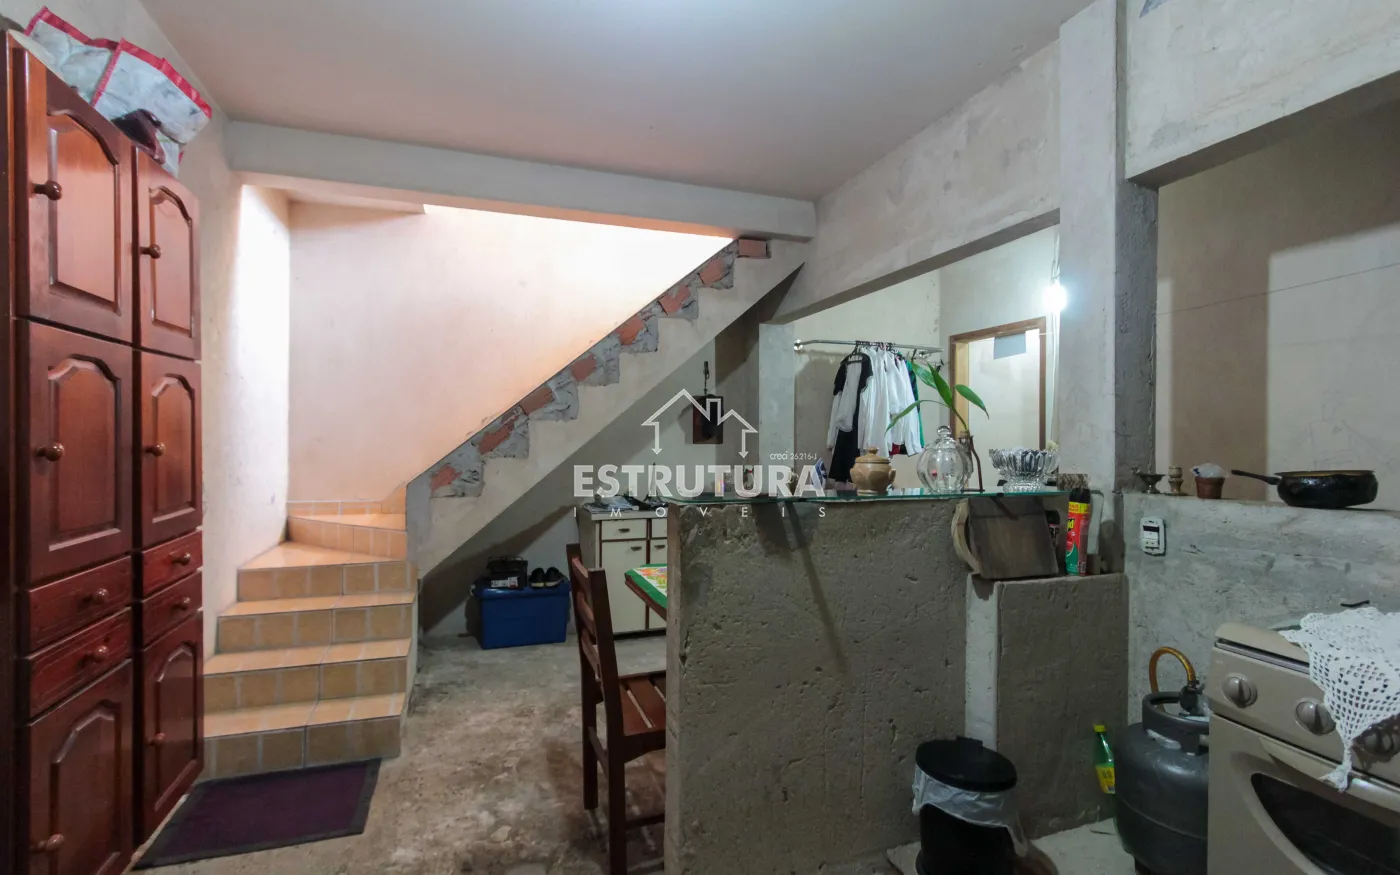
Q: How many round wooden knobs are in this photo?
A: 10